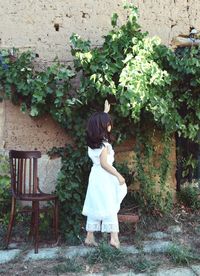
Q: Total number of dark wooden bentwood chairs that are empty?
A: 1